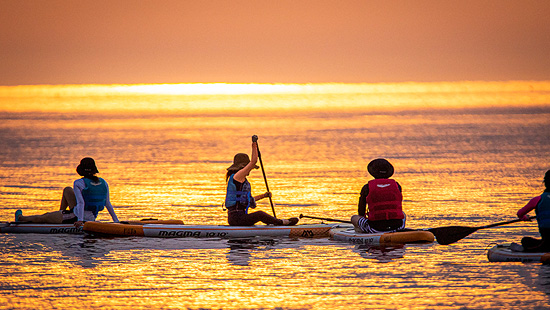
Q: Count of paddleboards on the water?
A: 4